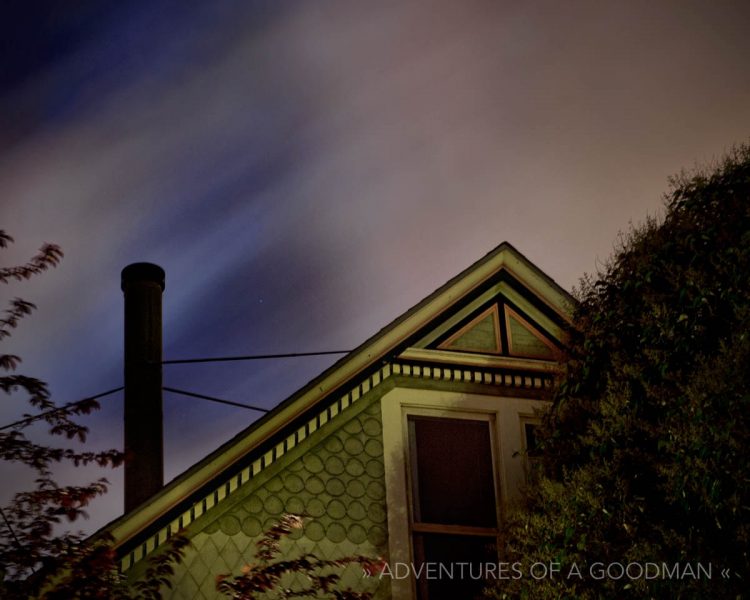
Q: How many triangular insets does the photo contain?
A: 2